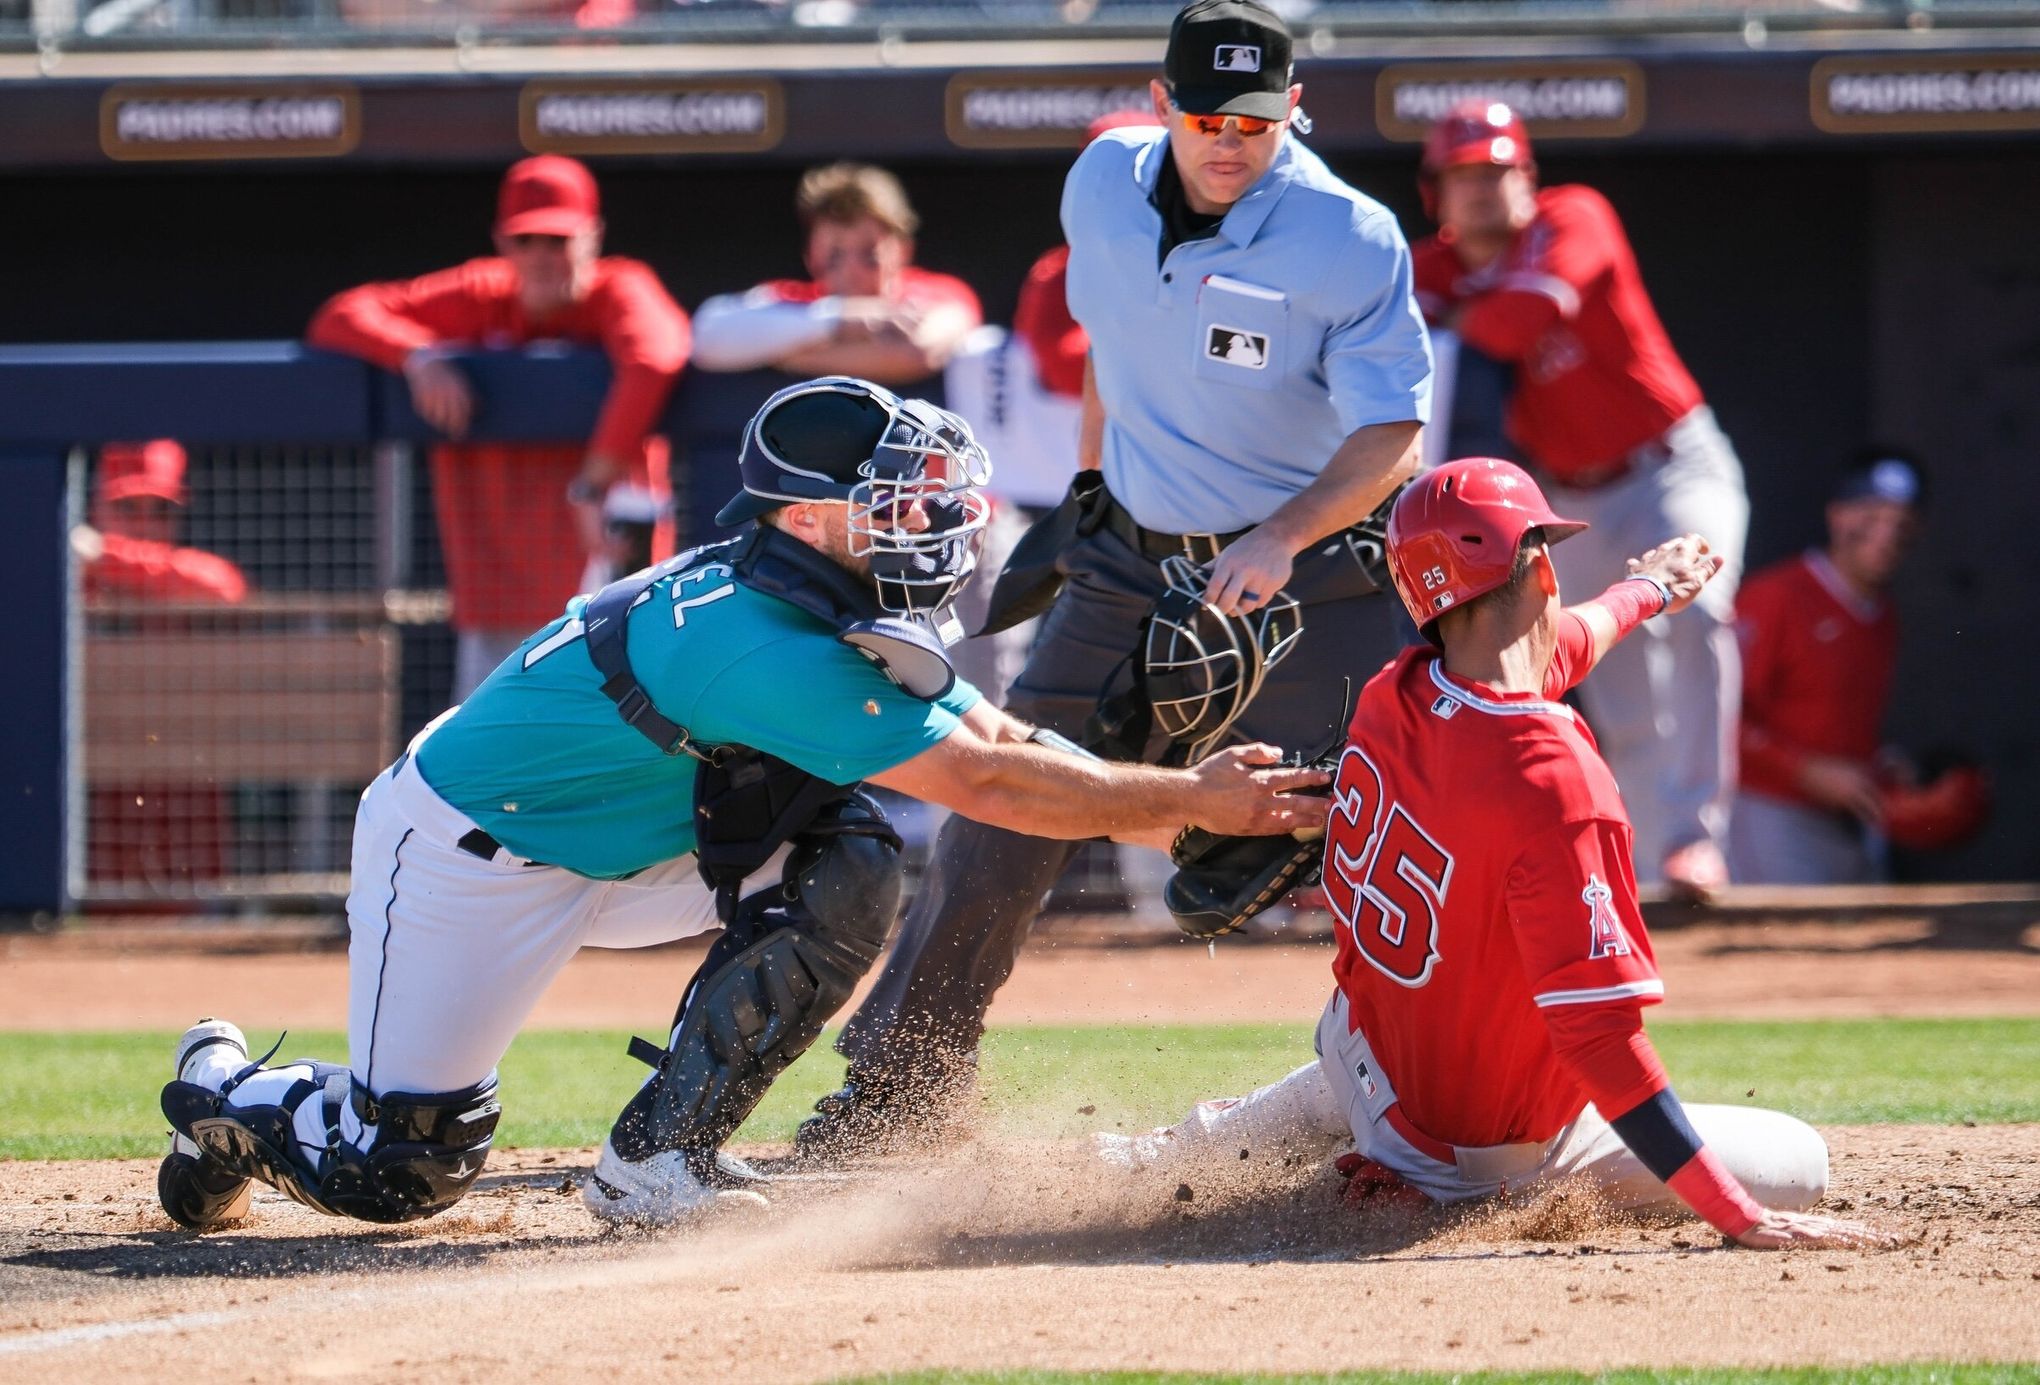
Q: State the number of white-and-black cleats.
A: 2